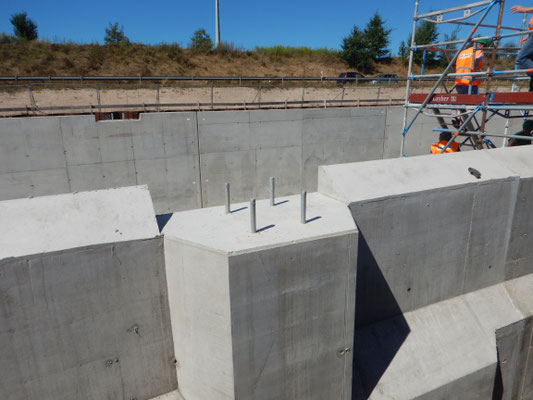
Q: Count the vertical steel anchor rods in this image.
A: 4